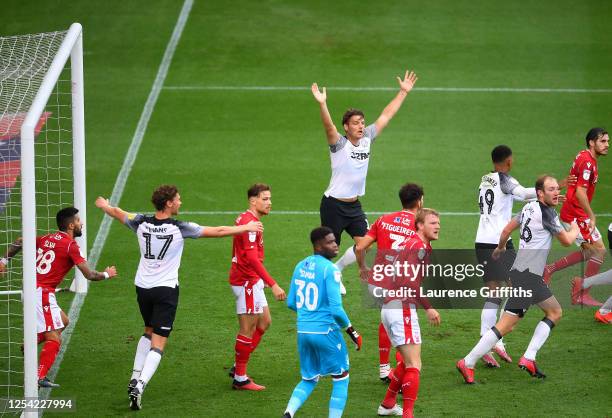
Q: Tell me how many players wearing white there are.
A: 4